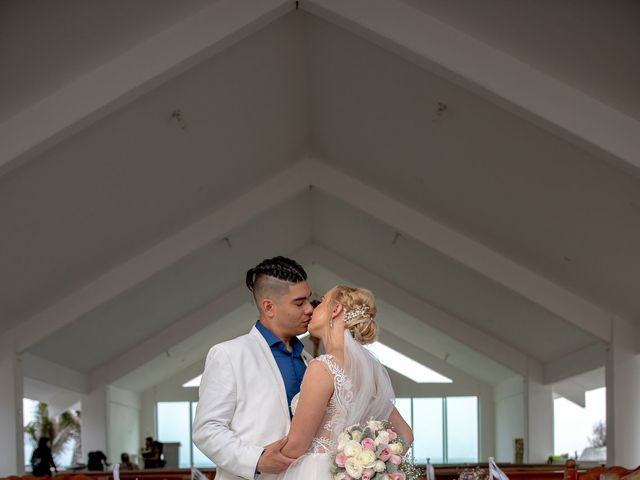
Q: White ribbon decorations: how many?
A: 4